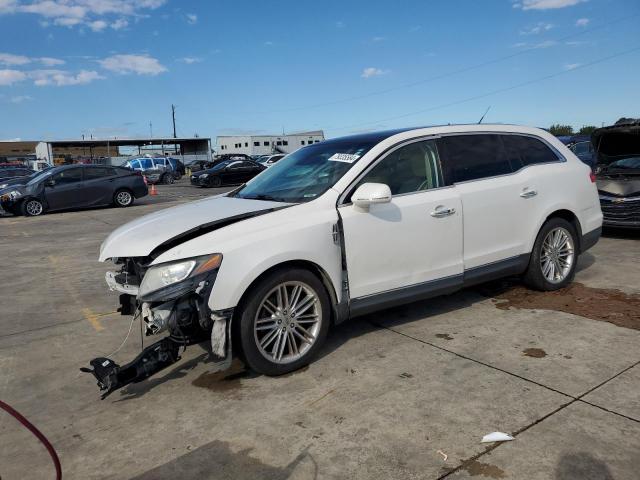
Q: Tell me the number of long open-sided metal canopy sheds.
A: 1